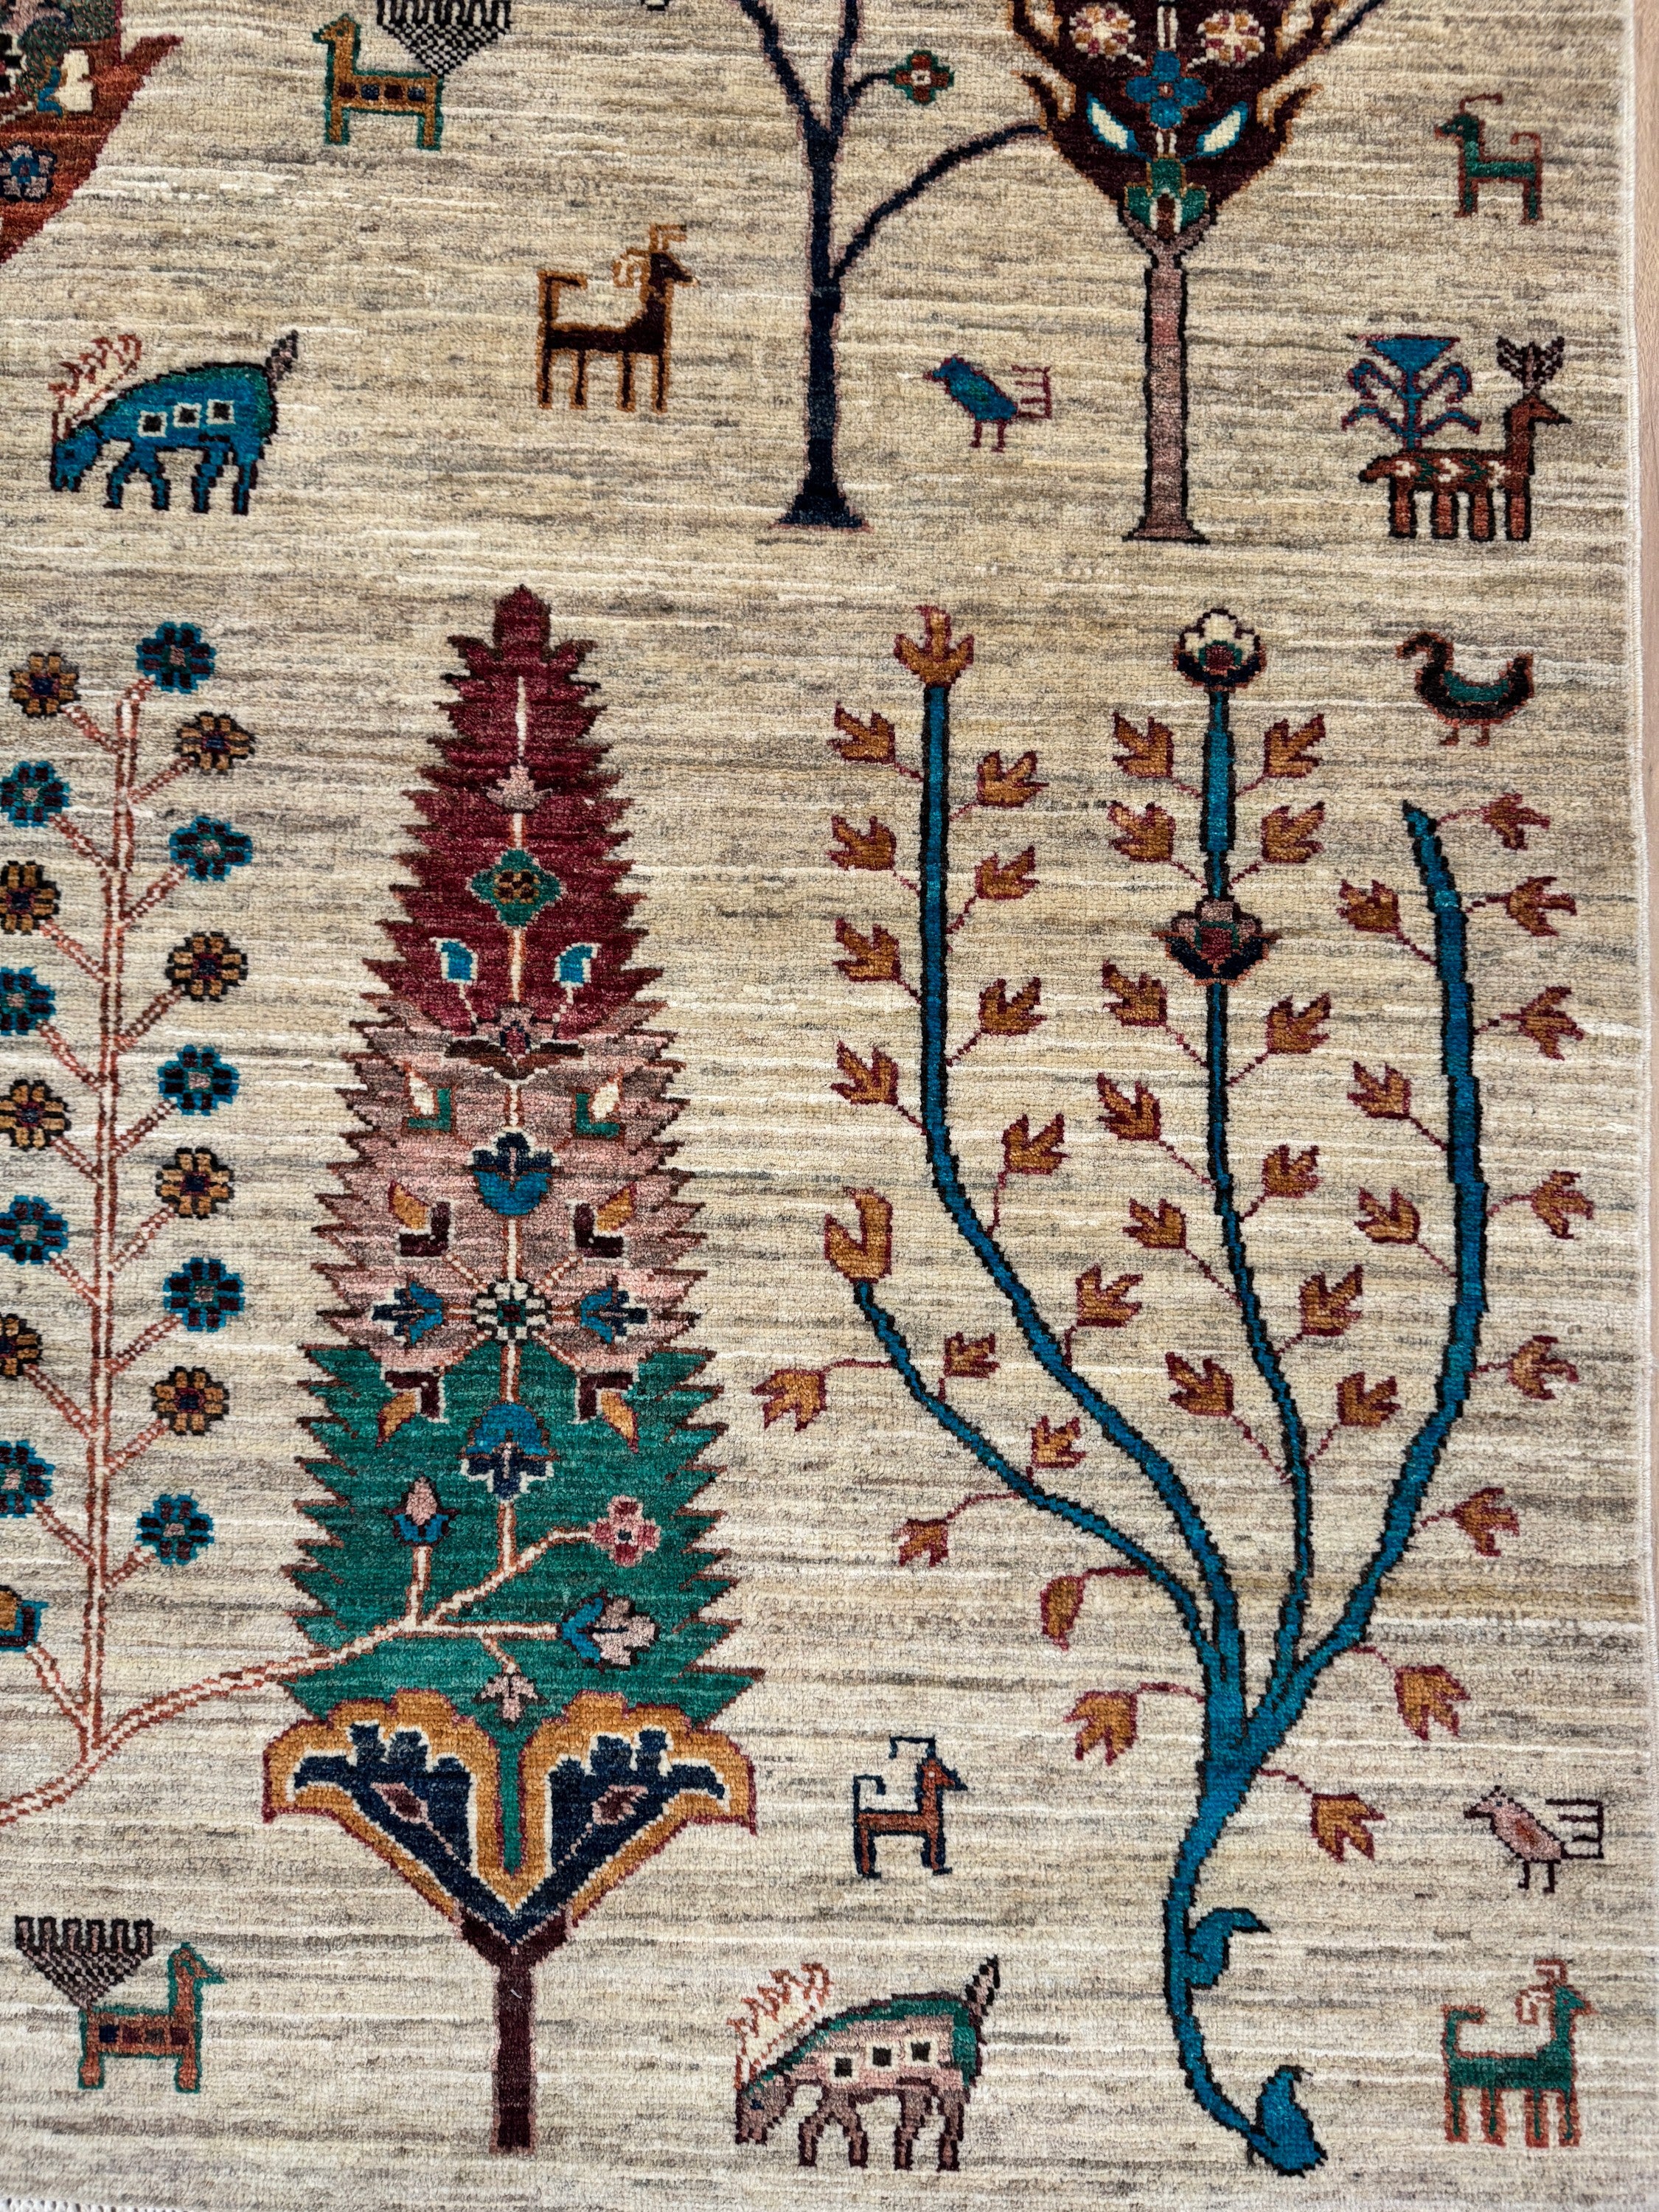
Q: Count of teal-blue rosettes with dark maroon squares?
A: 9